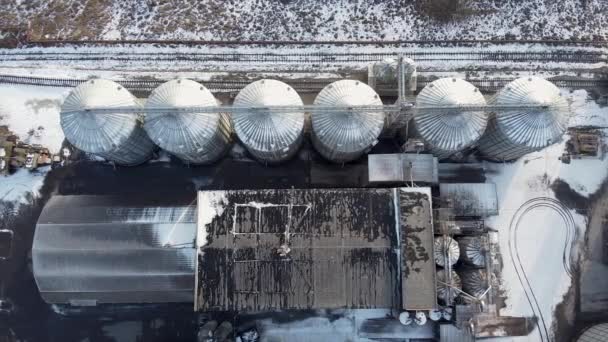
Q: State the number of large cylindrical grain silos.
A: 6